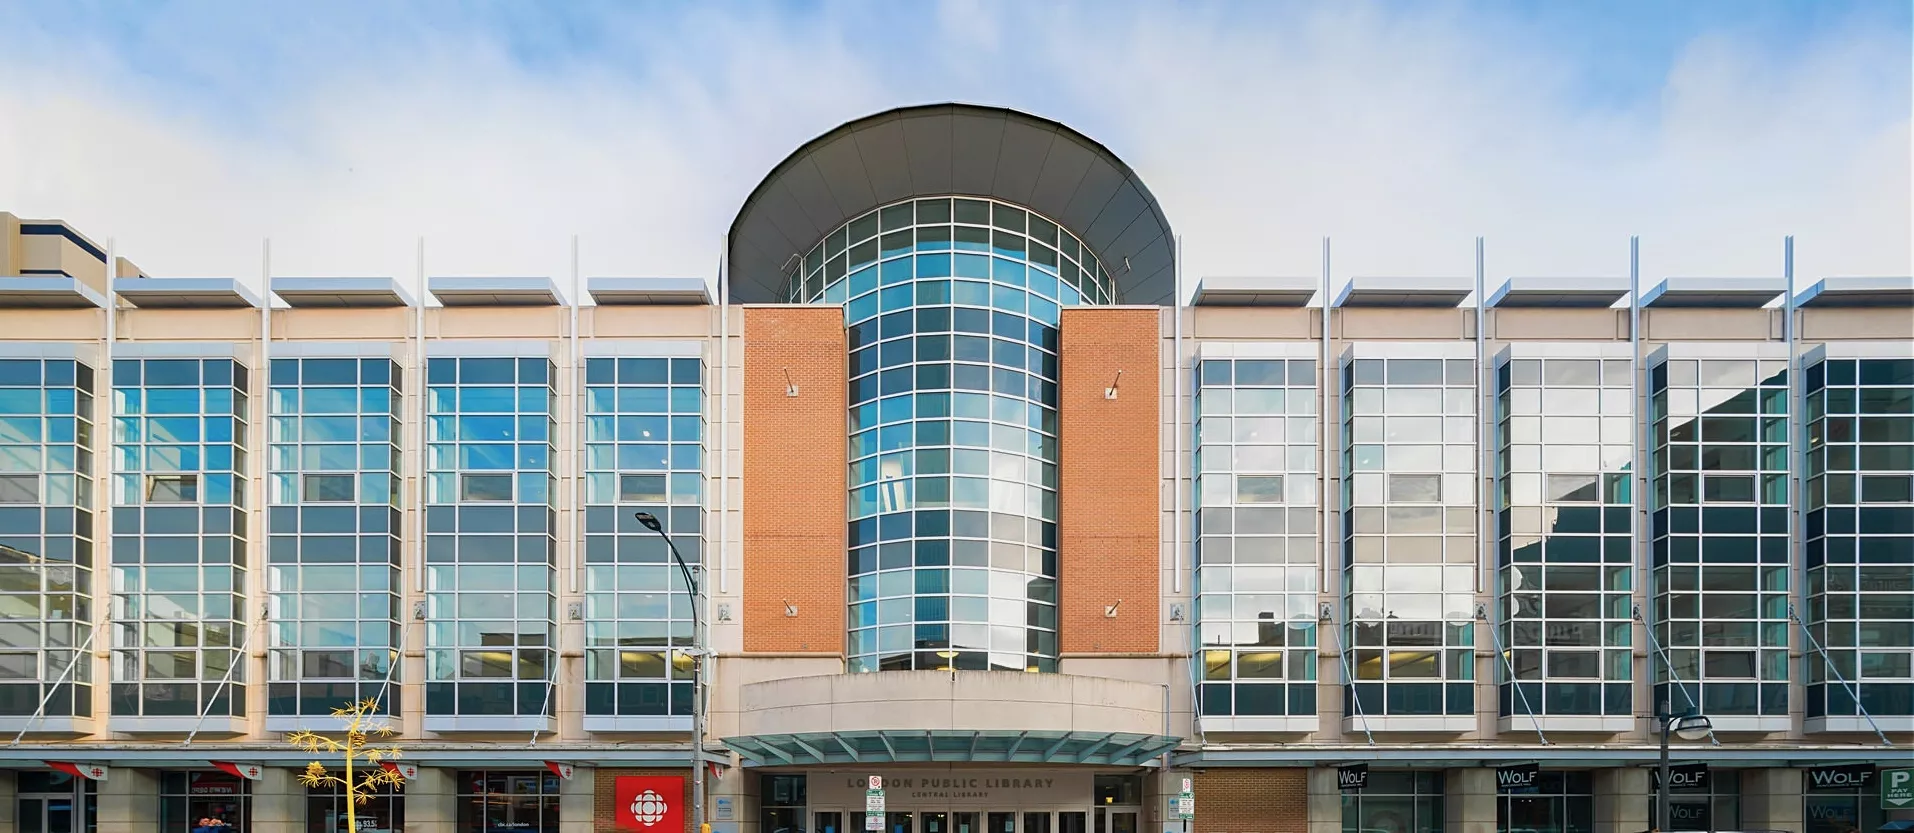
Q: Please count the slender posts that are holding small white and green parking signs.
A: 2